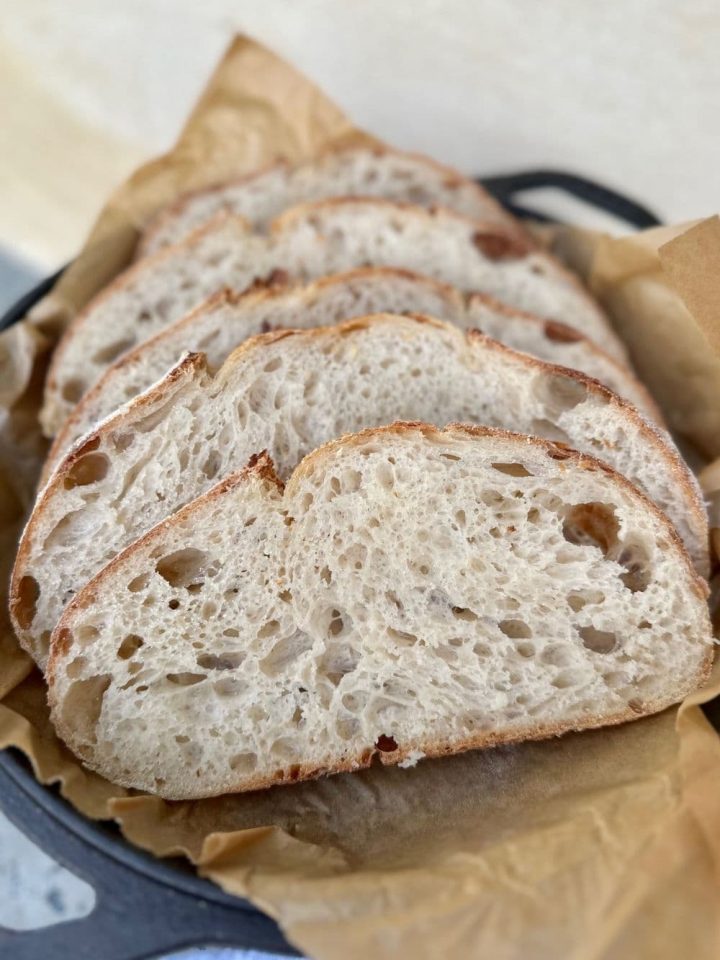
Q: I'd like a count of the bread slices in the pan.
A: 5